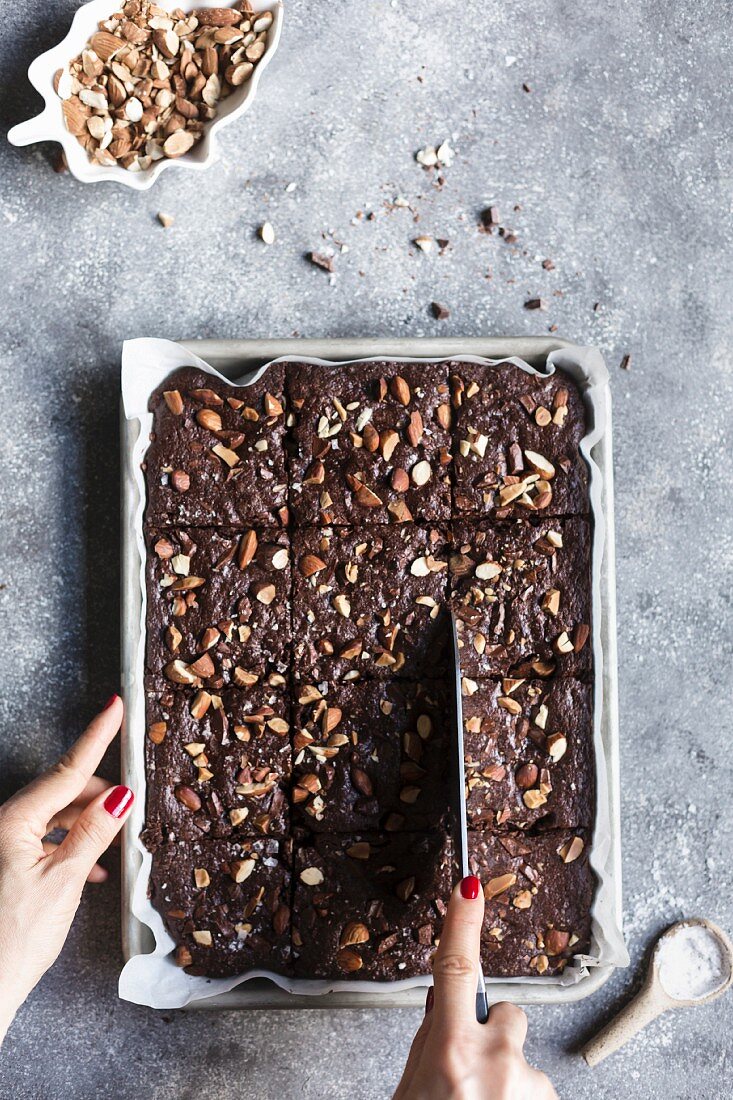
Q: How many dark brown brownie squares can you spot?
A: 12